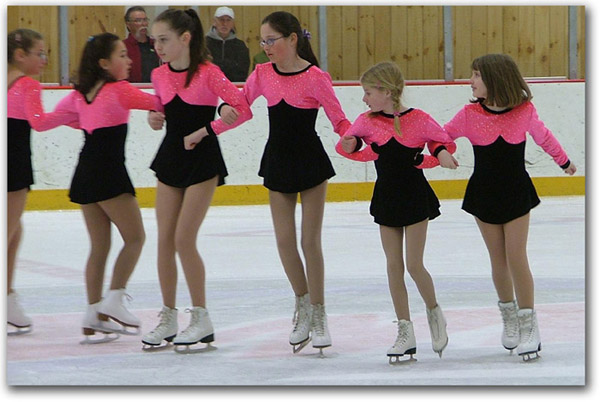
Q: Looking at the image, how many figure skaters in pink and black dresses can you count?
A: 6